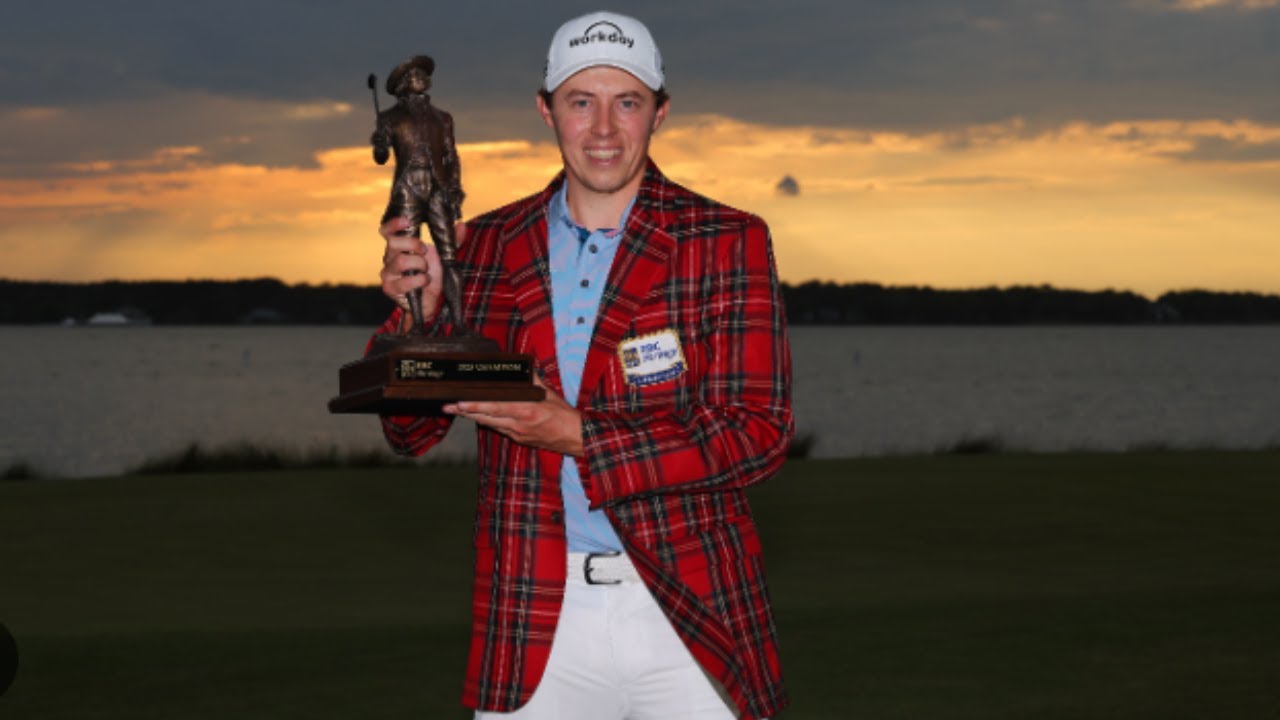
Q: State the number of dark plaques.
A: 1